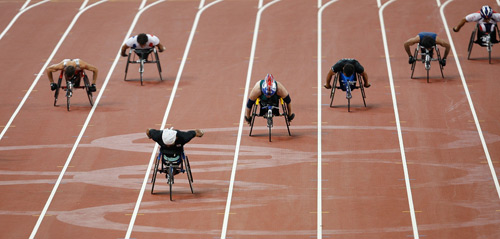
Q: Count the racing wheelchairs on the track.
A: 7